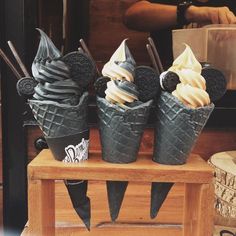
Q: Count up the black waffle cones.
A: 3